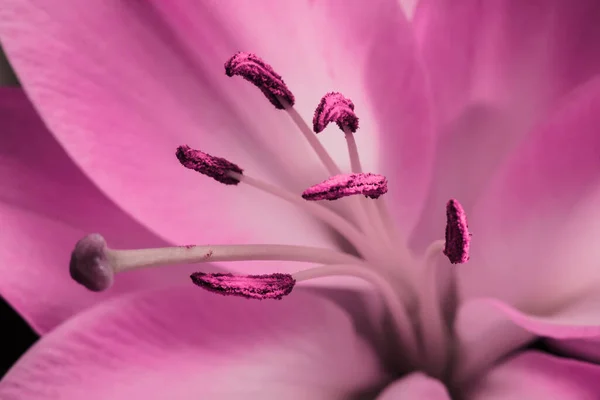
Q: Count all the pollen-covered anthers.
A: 6